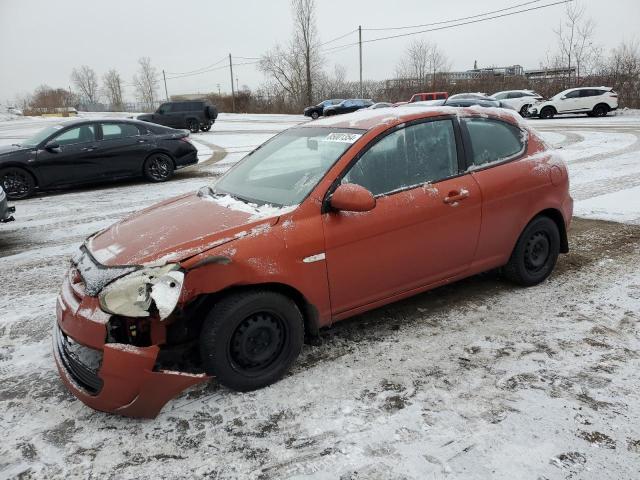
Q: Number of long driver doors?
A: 1